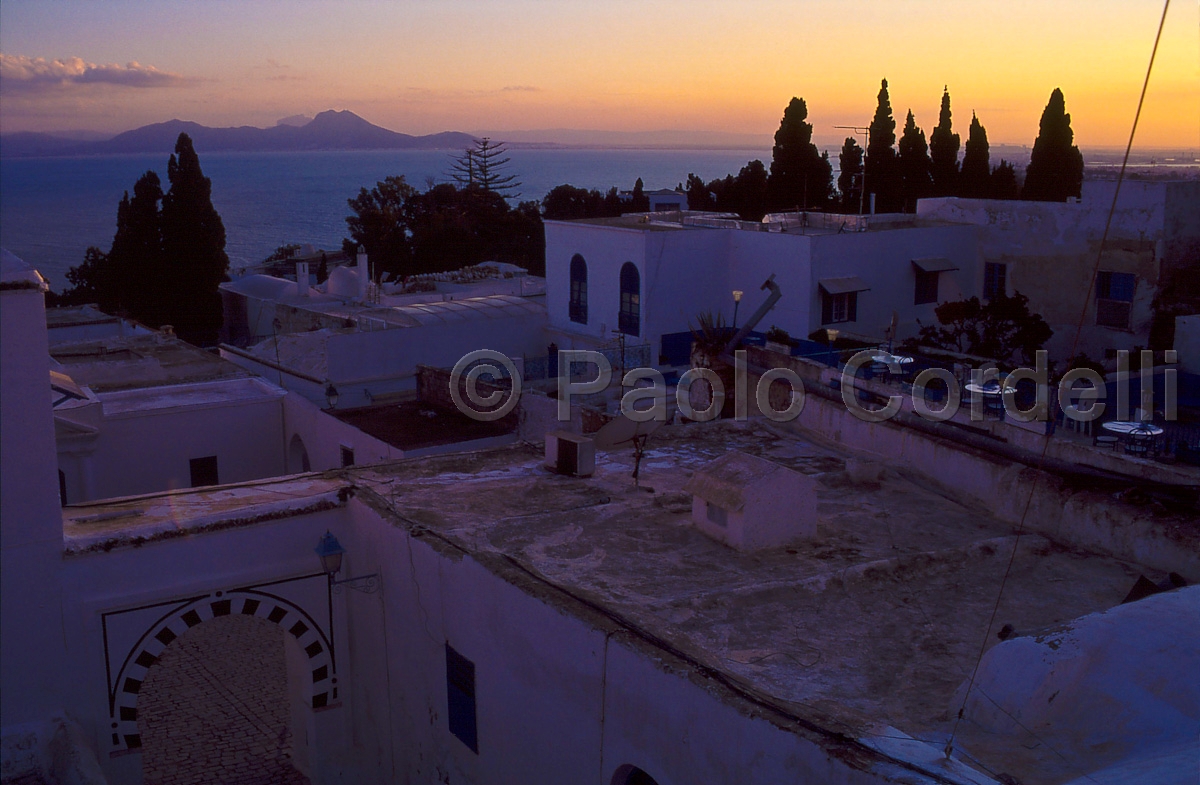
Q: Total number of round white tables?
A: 3